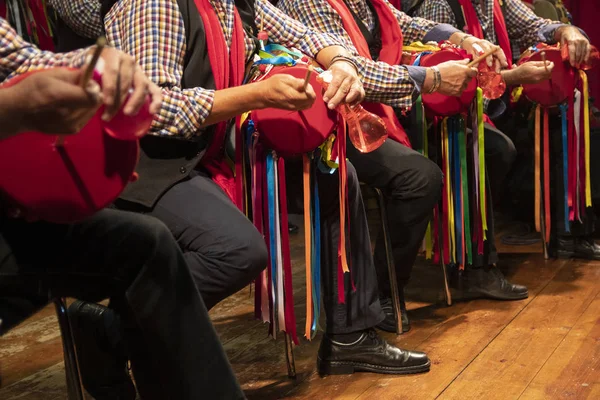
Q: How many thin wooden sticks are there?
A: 4